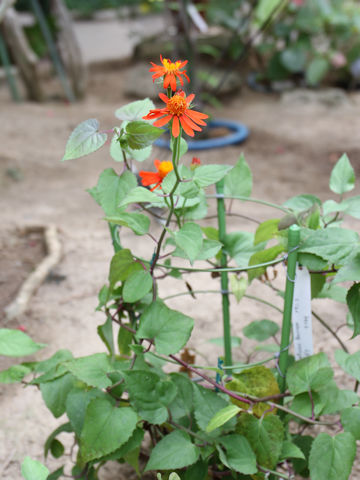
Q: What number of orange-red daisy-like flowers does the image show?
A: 3